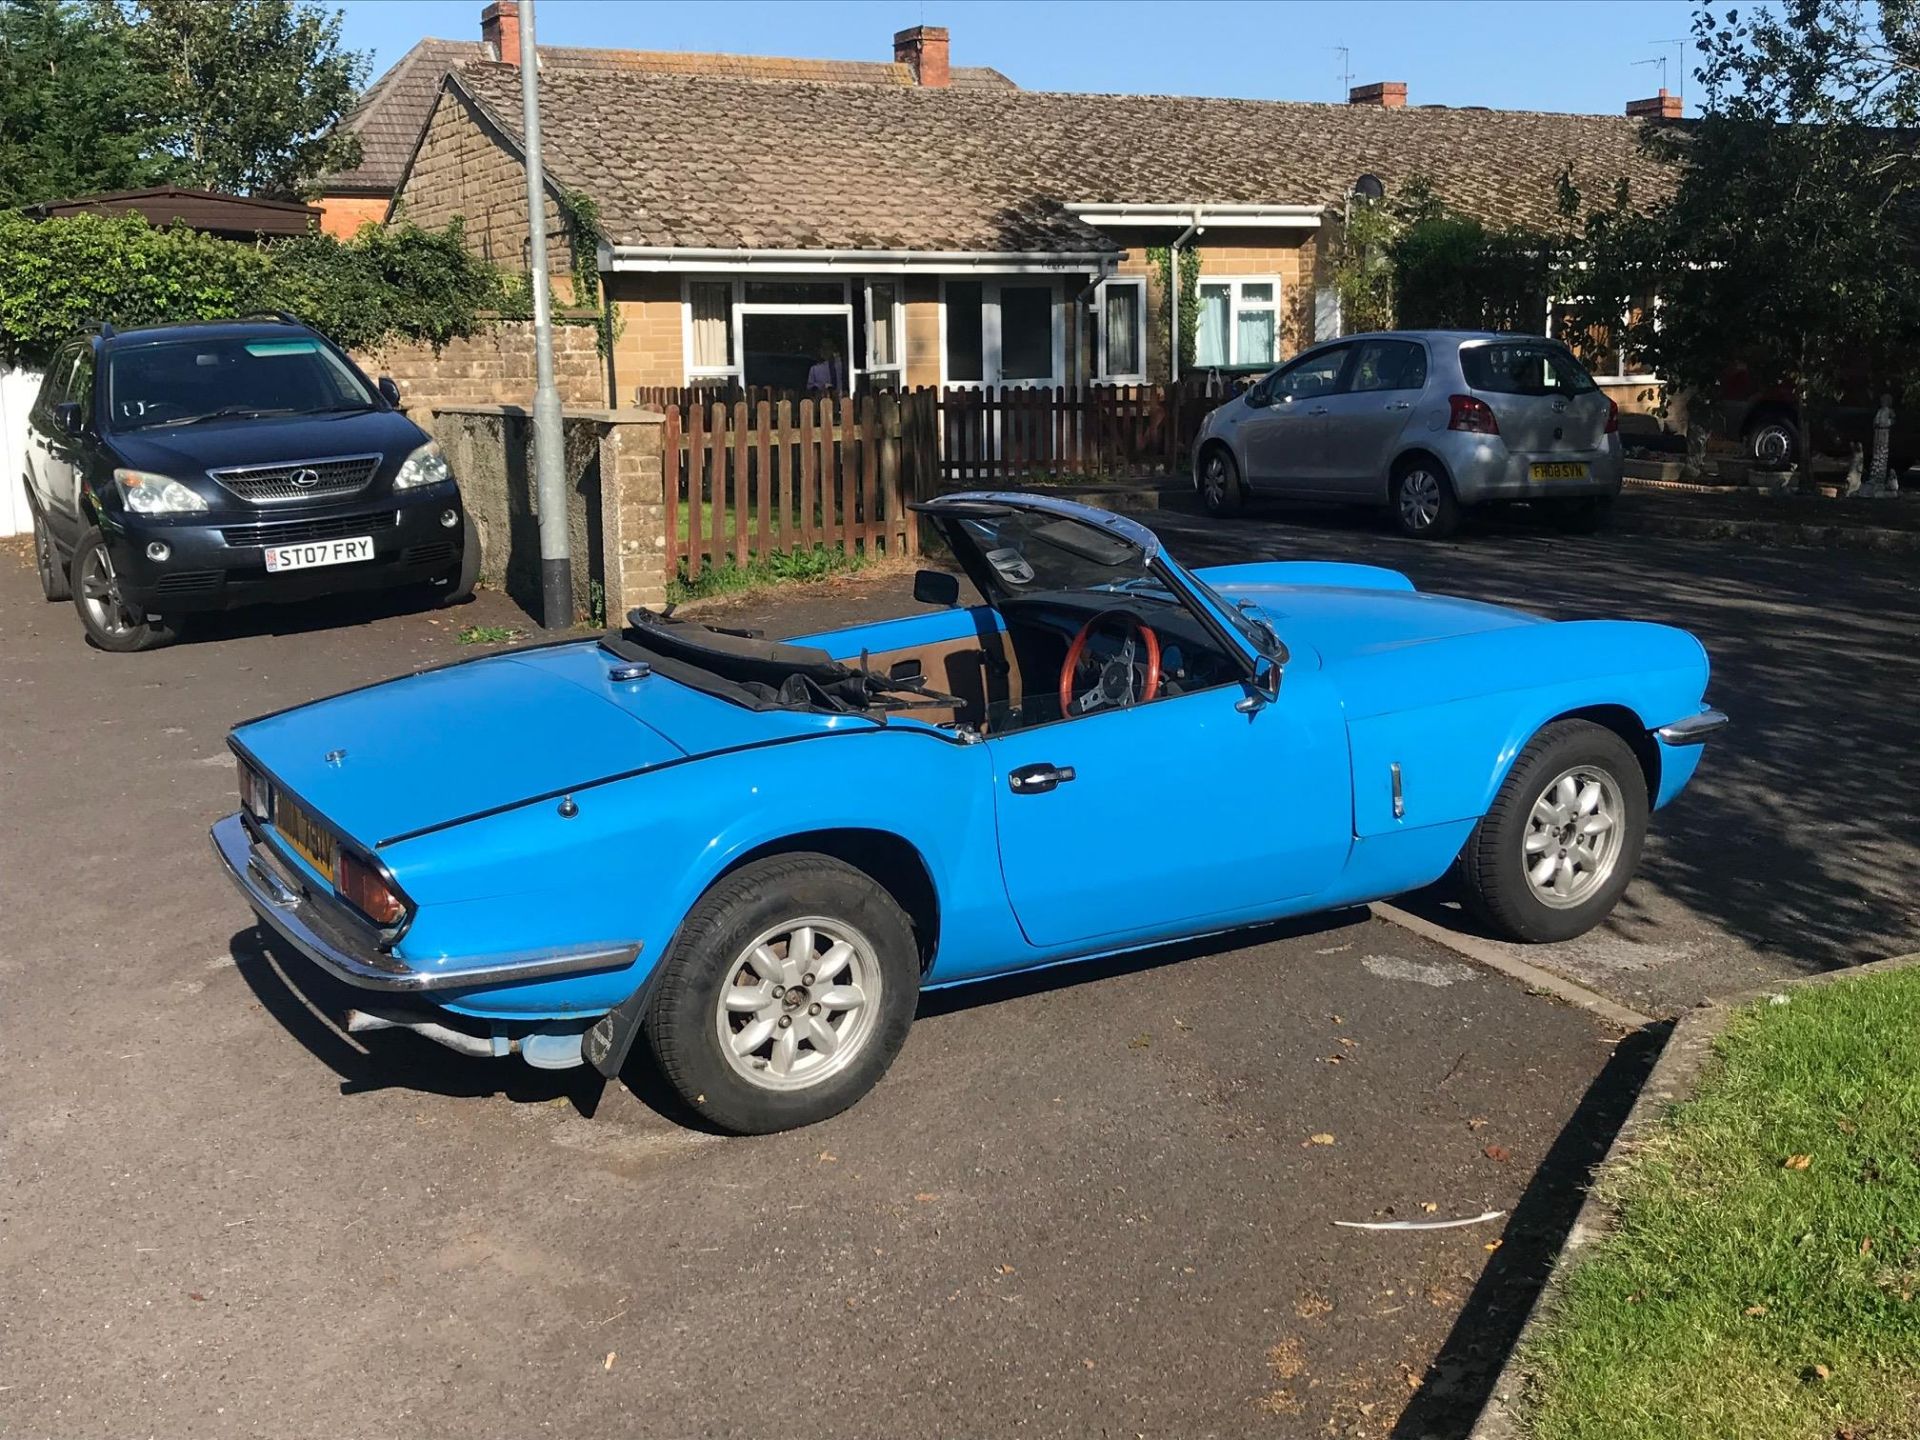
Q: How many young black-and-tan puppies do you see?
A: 0